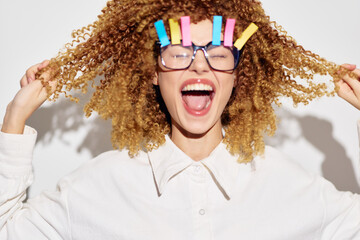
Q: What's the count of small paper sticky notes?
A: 6